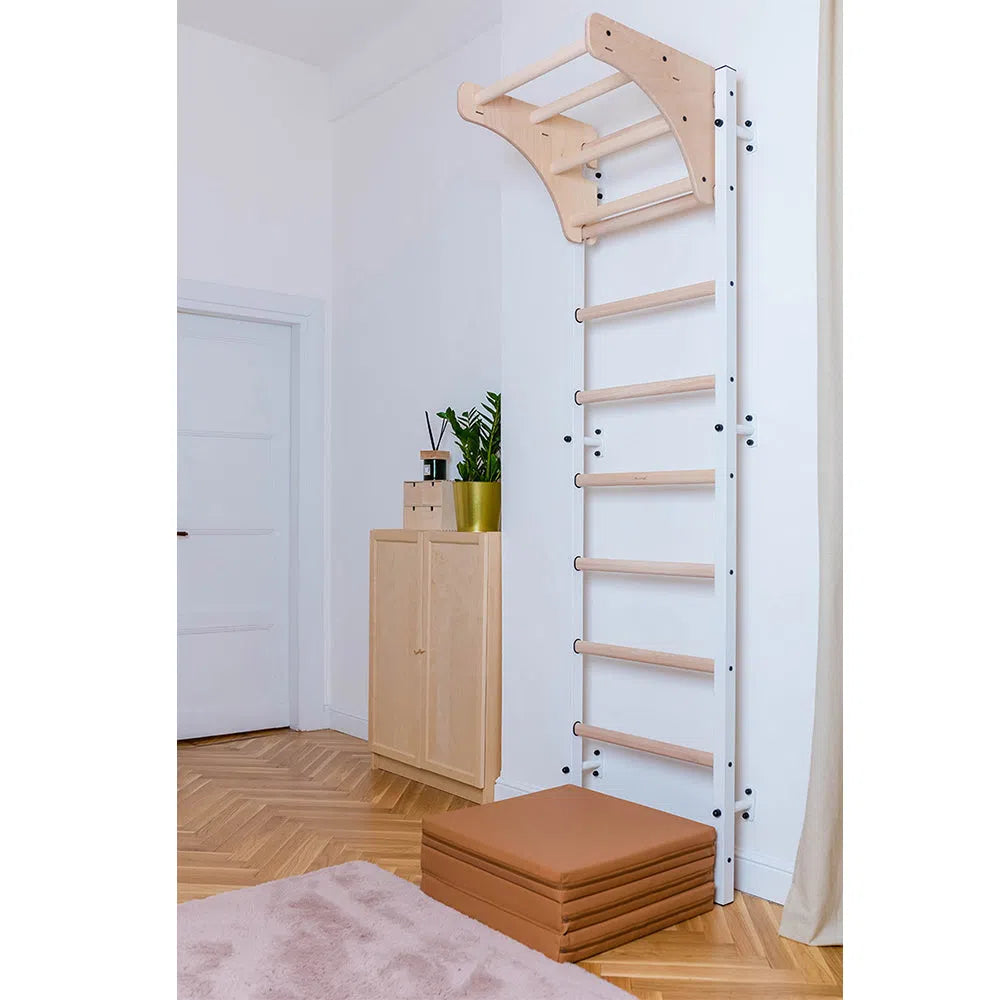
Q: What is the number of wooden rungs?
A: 11